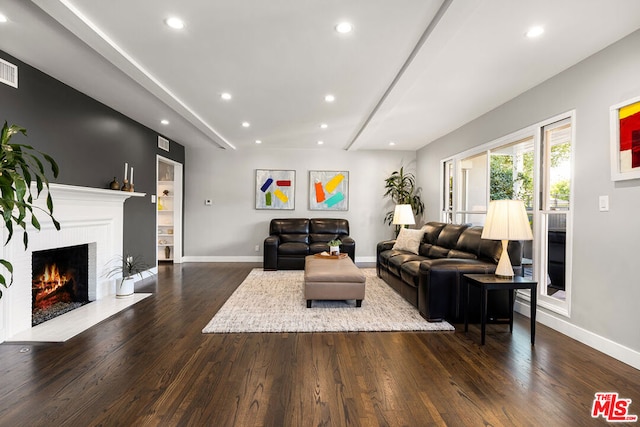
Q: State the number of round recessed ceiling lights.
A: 12